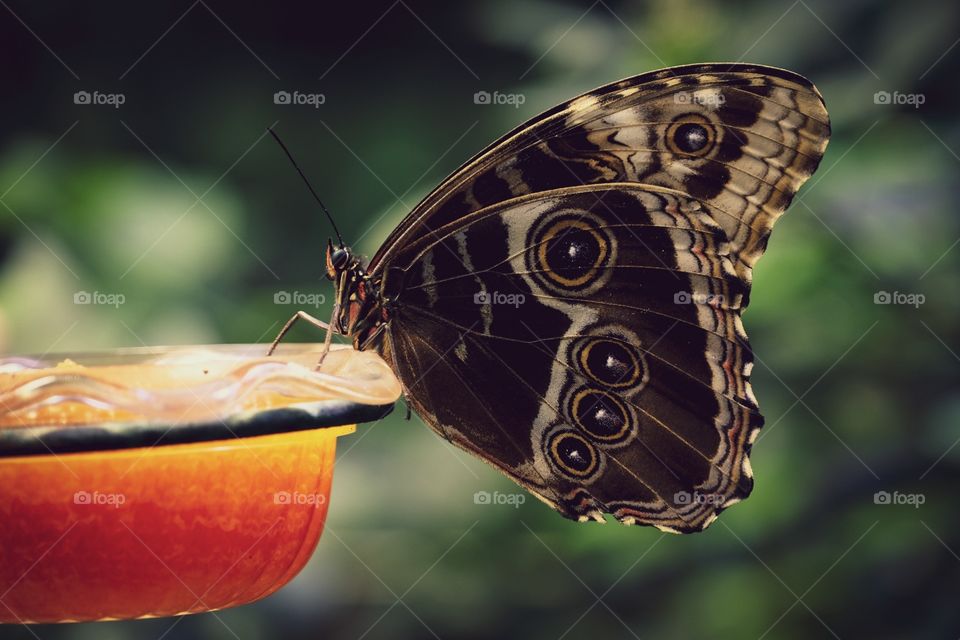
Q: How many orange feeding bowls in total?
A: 1